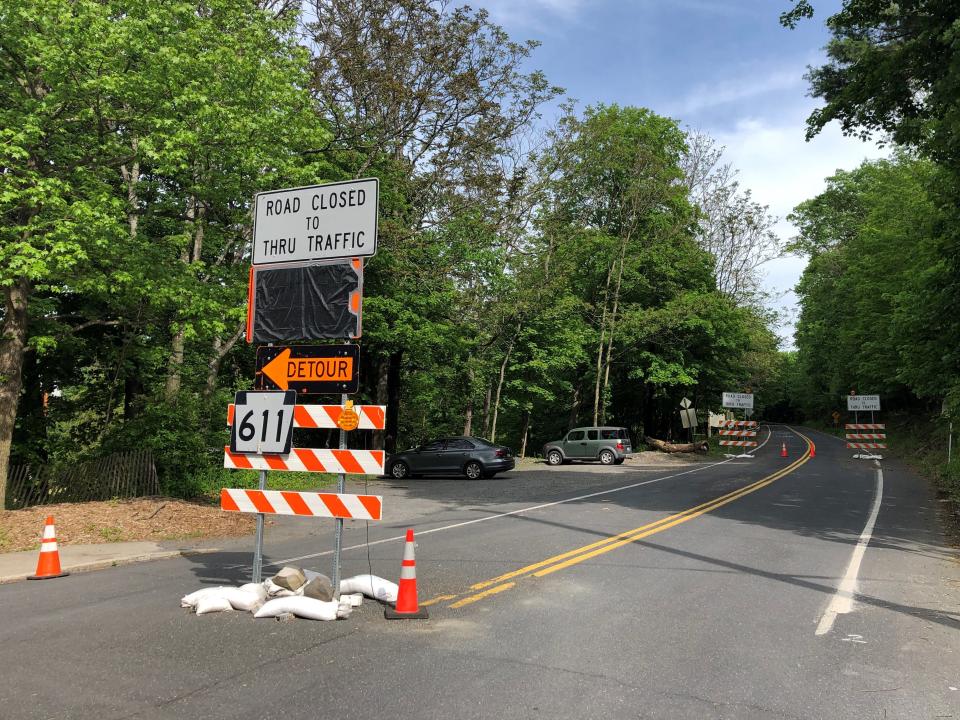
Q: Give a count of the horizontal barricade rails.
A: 9